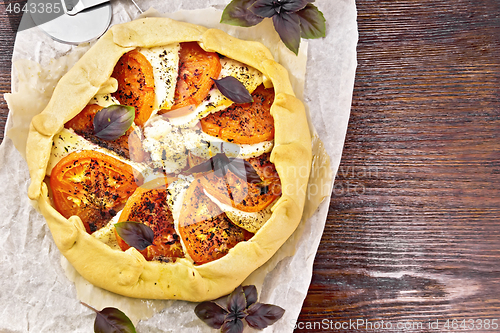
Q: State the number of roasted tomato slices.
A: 8